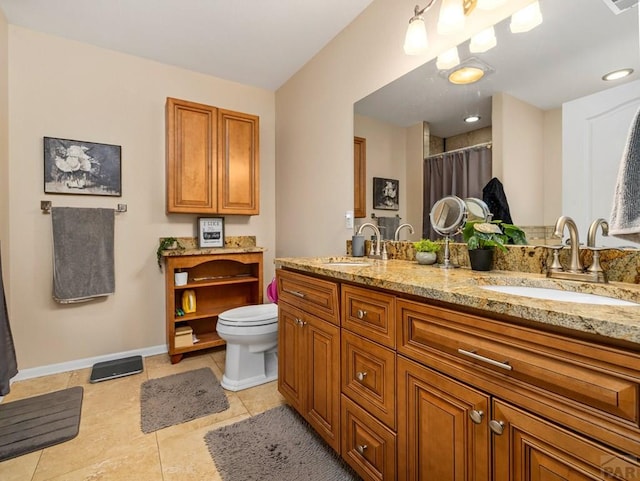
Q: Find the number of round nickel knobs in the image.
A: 7